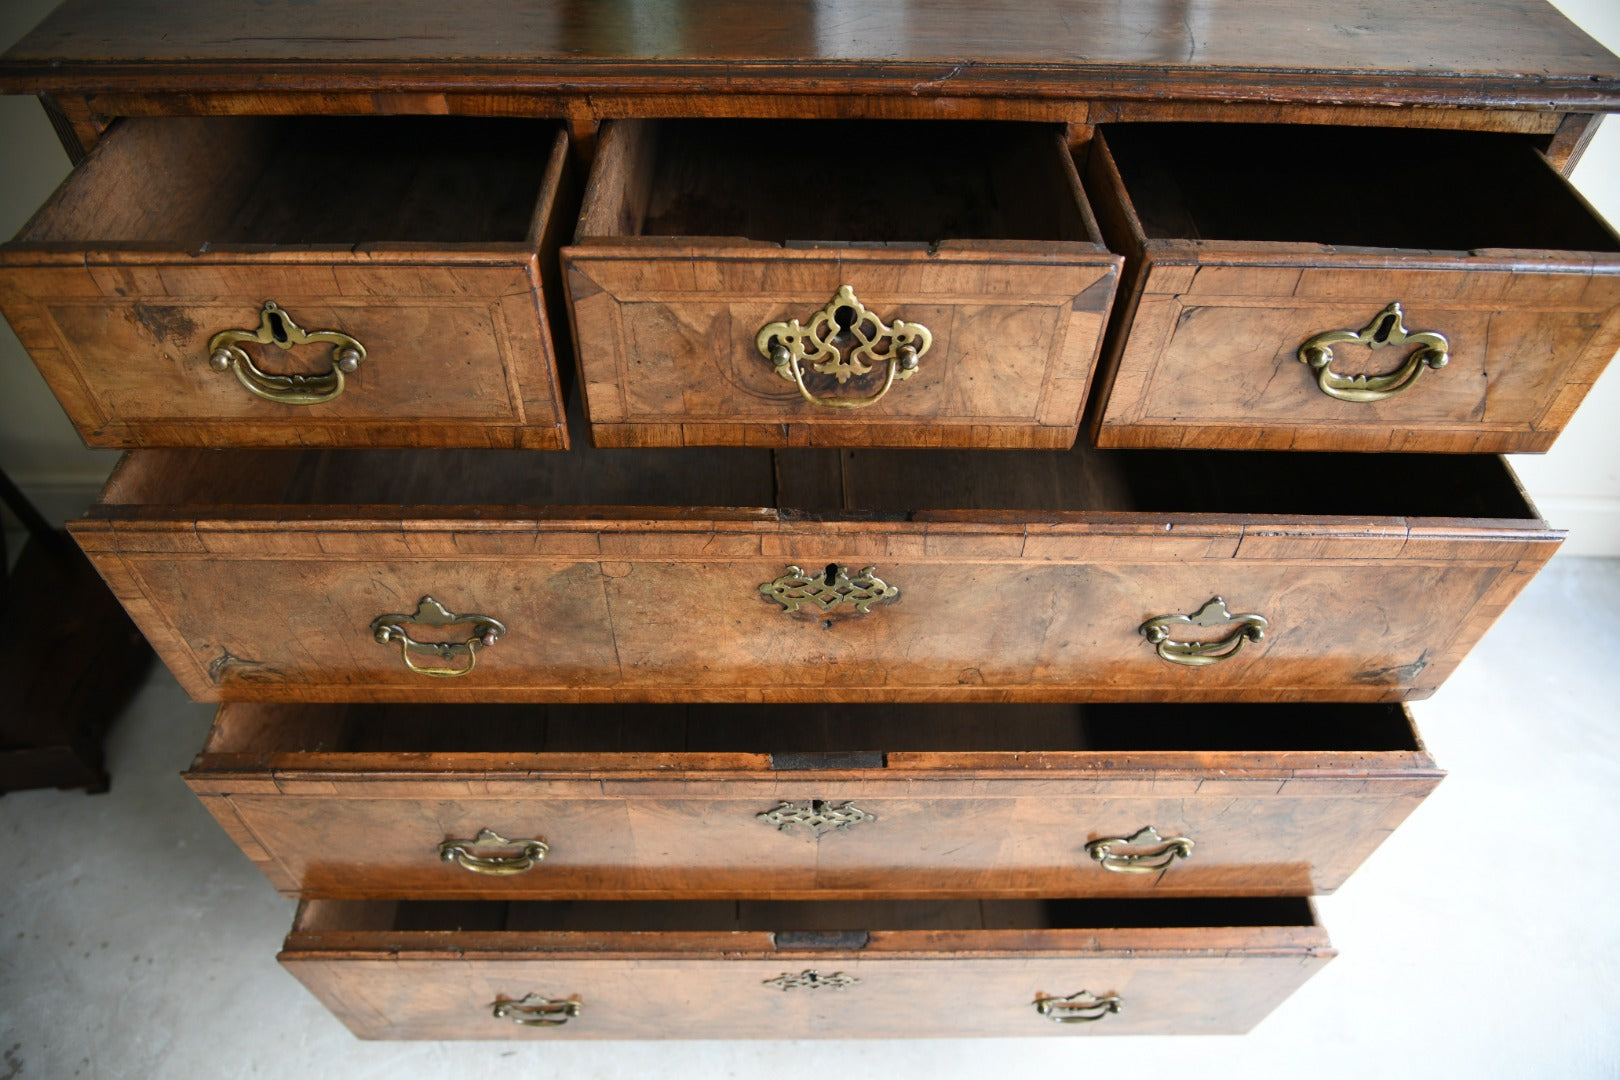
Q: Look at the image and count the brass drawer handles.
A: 9